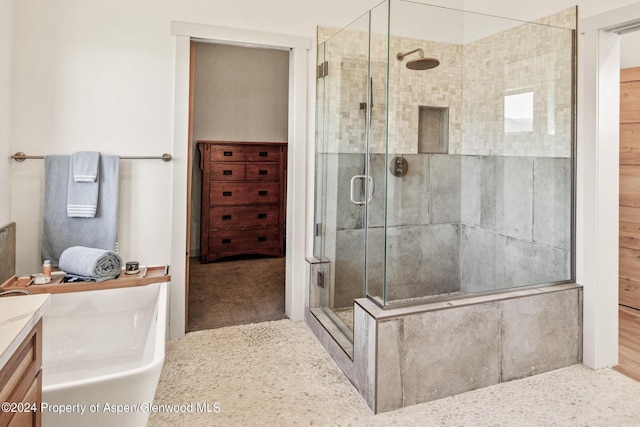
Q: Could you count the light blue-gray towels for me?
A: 4